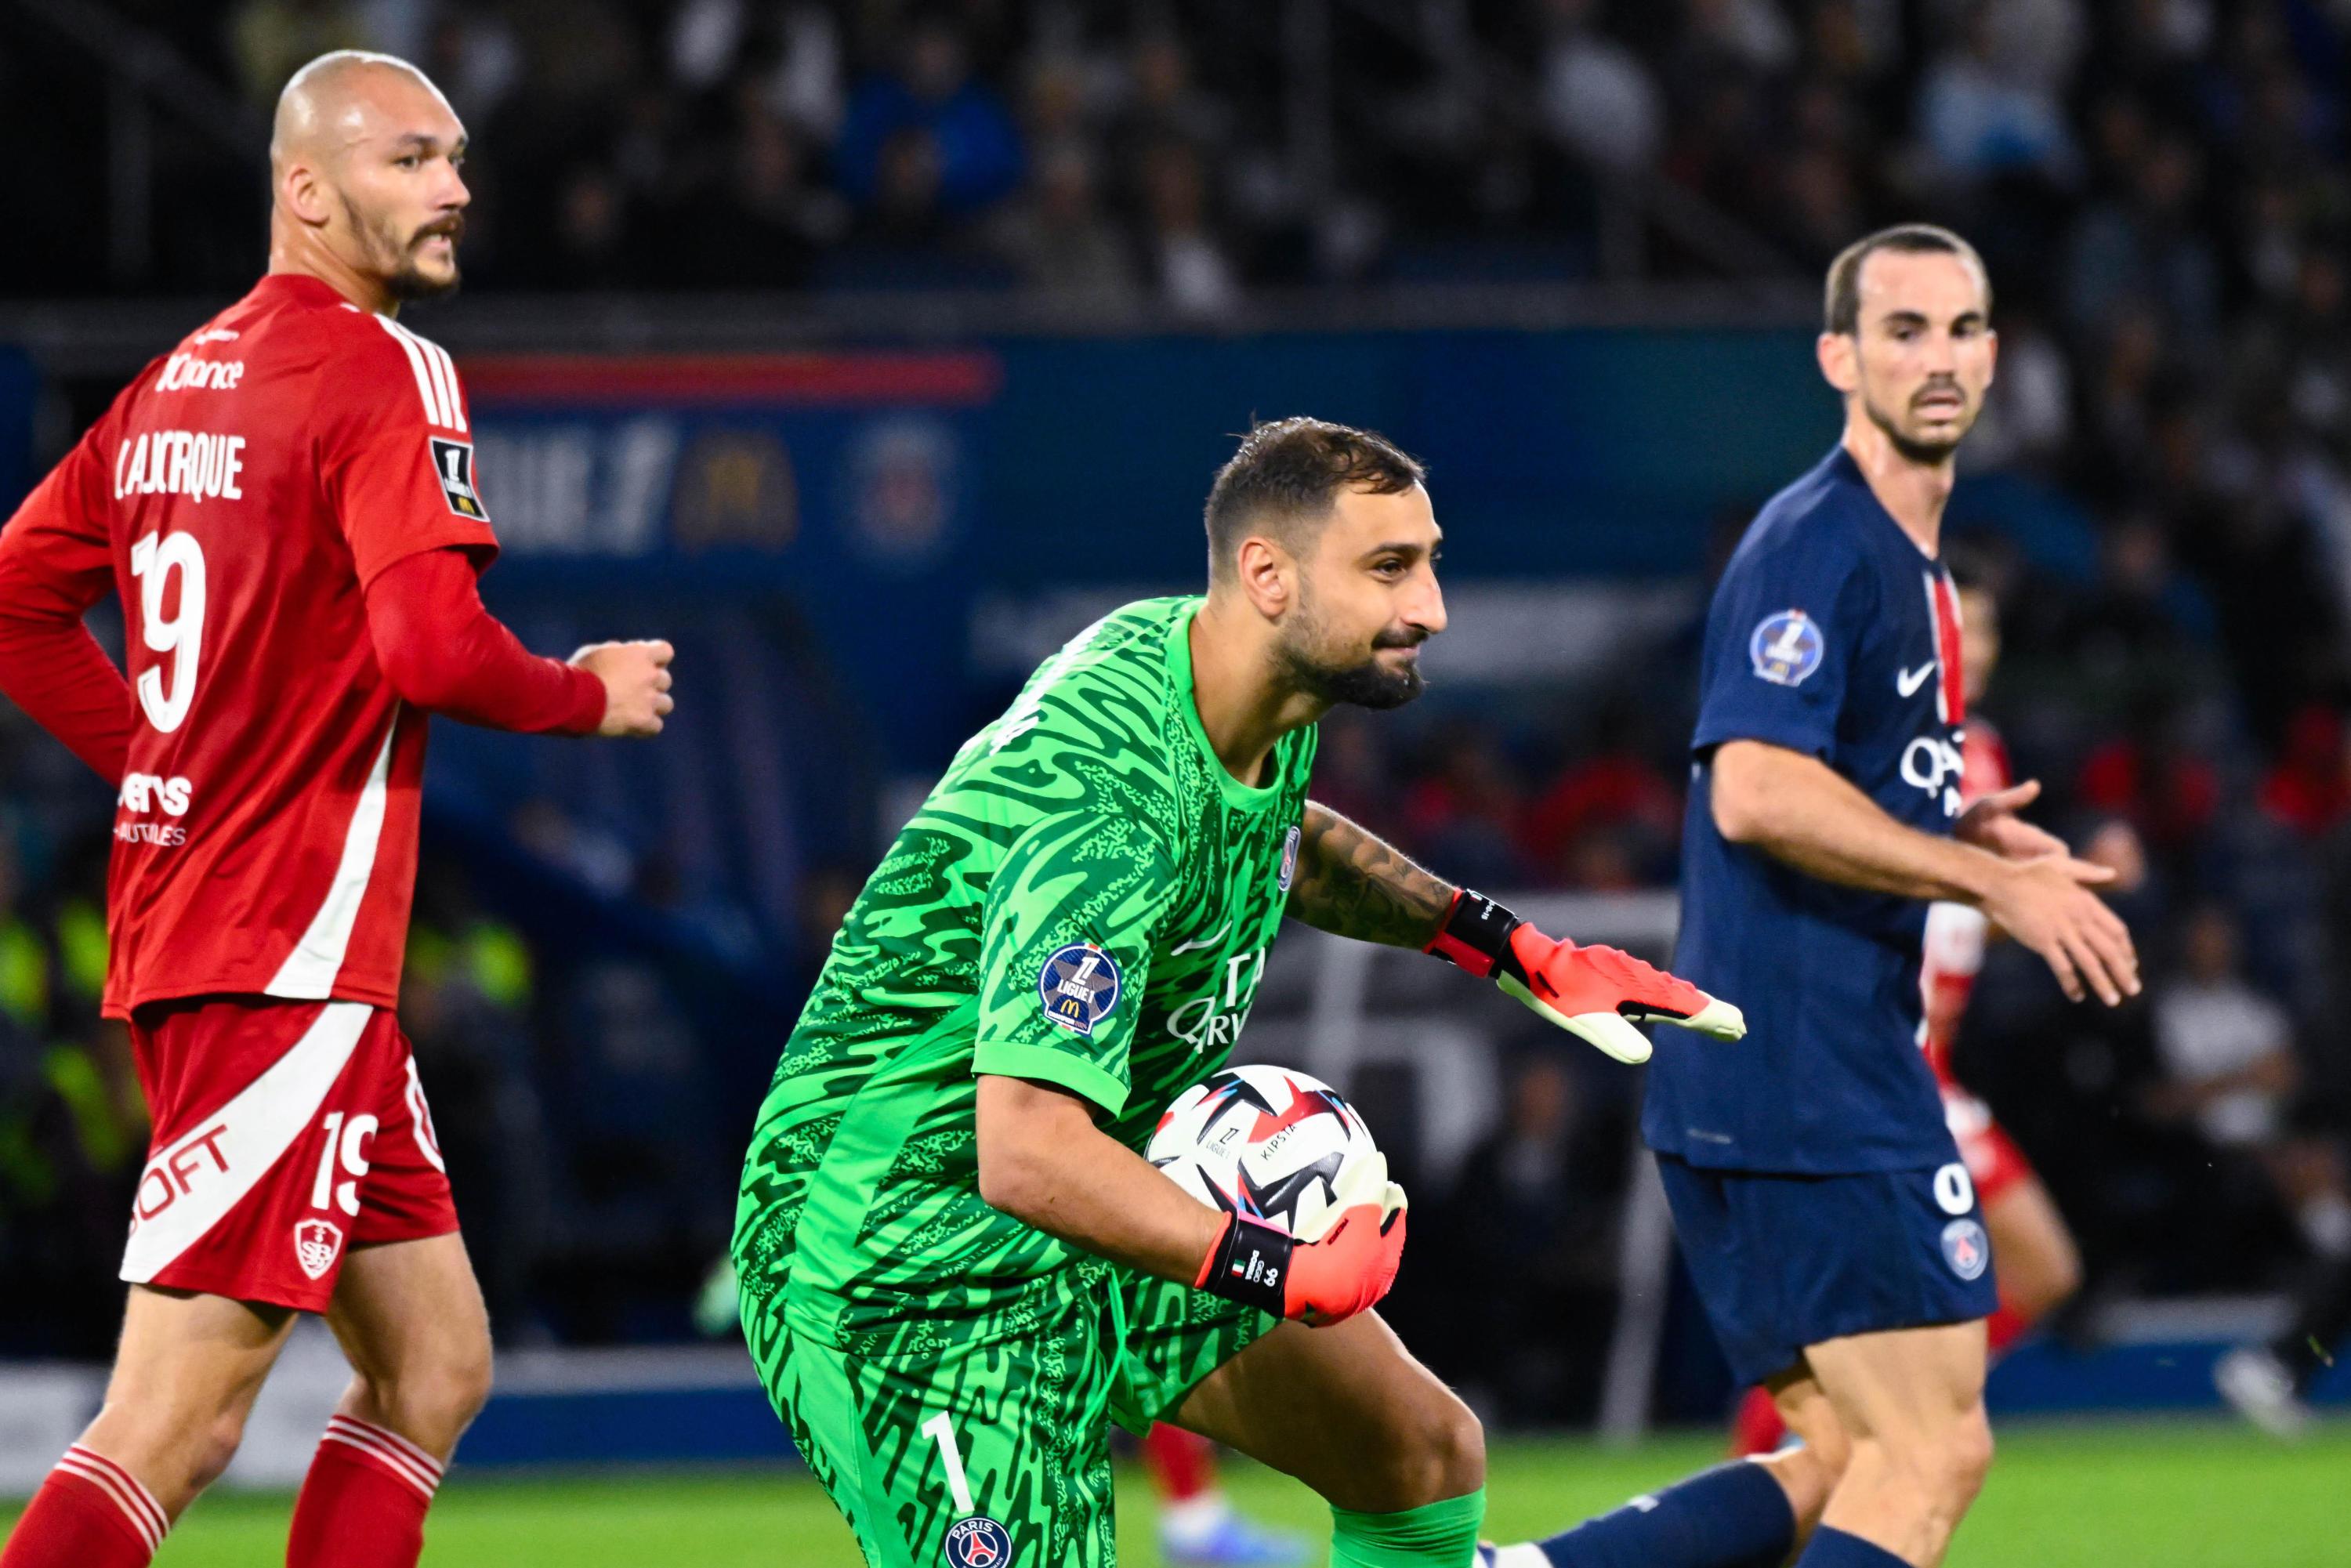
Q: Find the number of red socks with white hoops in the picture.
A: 2